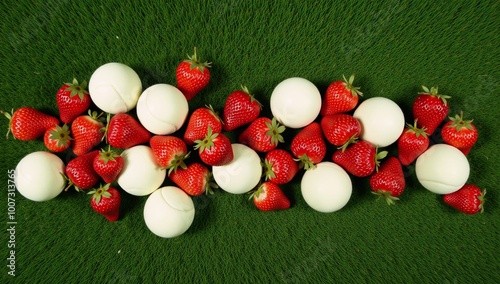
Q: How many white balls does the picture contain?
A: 10